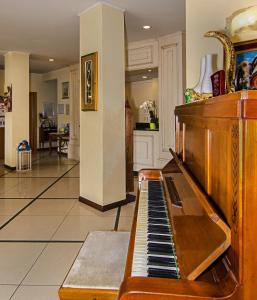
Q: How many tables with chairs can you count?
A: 1